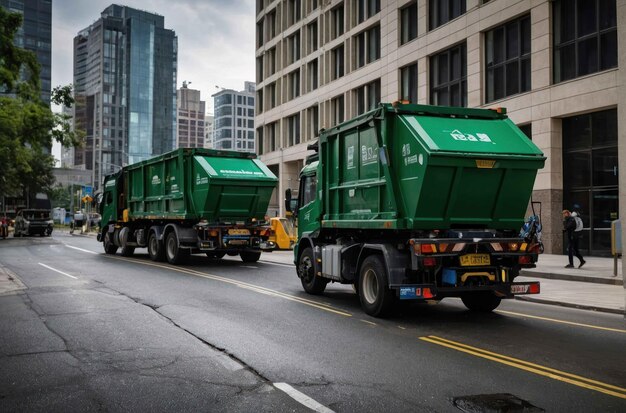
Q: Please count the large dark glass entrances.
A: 1